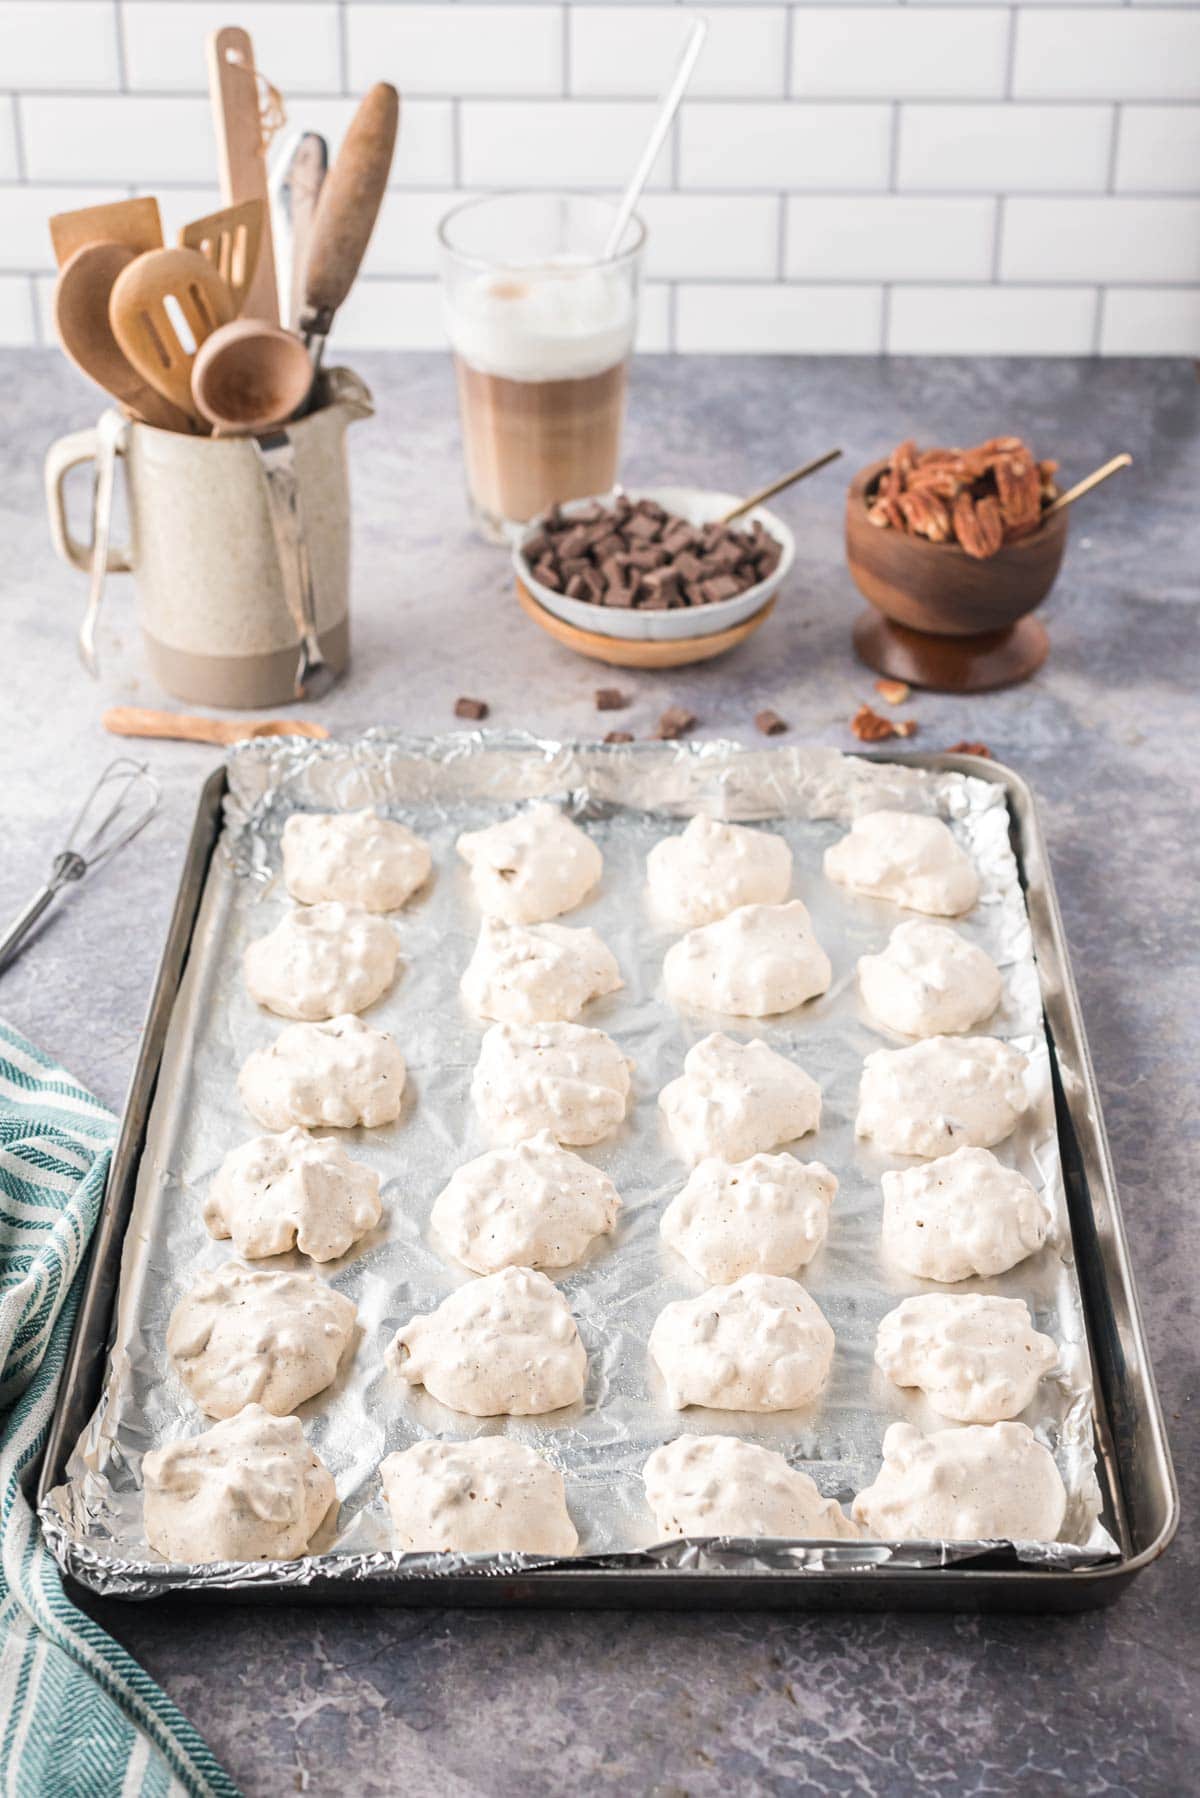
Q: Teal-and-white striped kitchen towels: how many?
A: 1